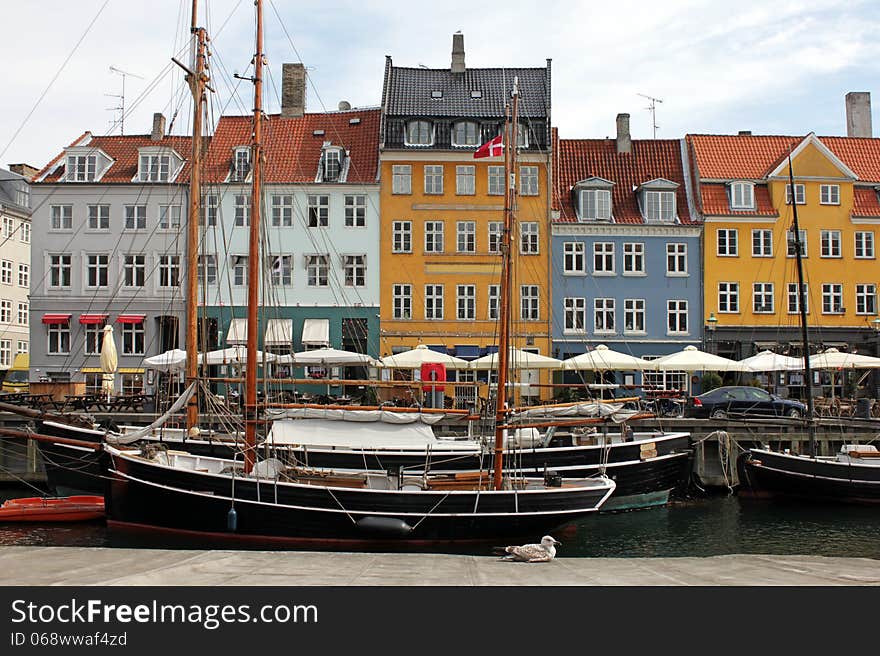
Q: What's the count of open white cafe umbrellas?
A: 9